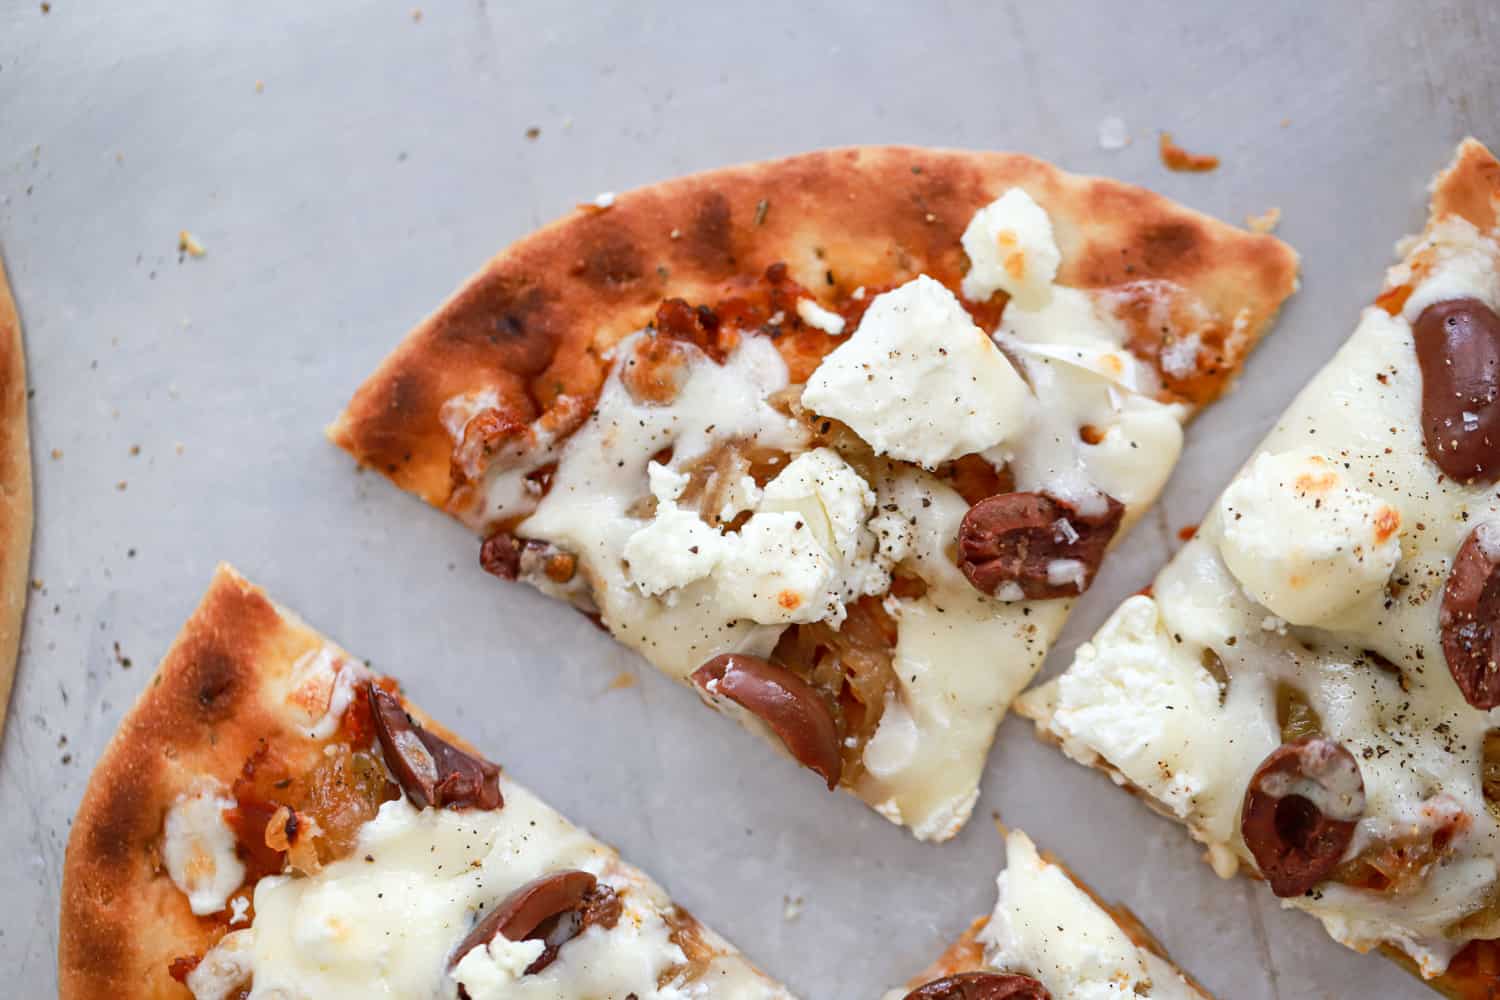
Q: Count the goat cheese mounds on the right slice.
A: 2